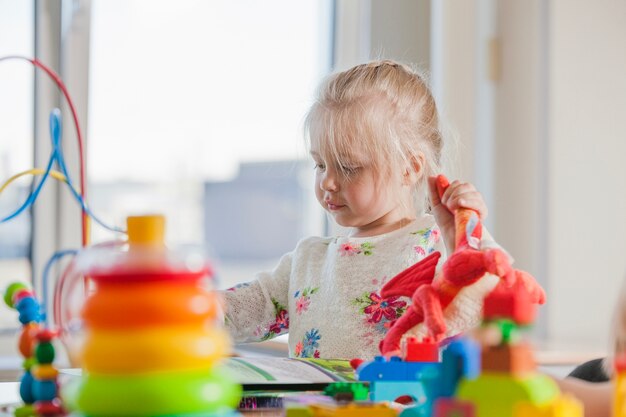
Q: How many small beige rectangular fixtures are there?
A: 1